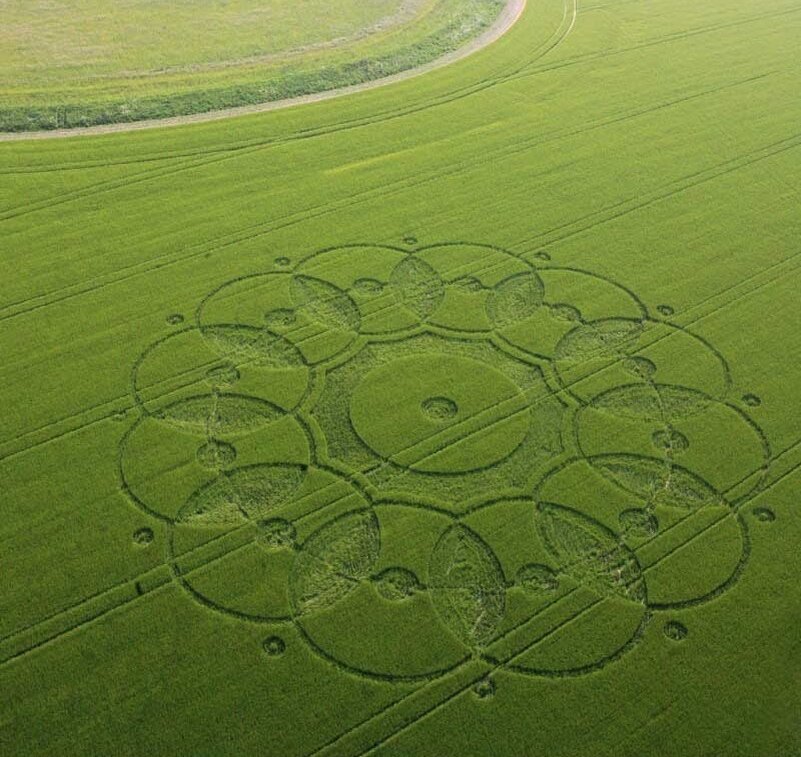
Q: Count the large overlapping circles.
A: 12